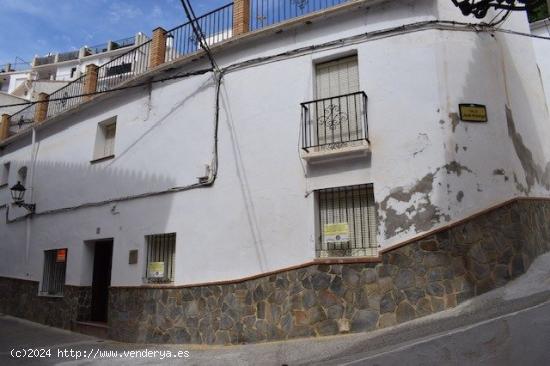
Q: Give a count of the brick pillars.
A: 5